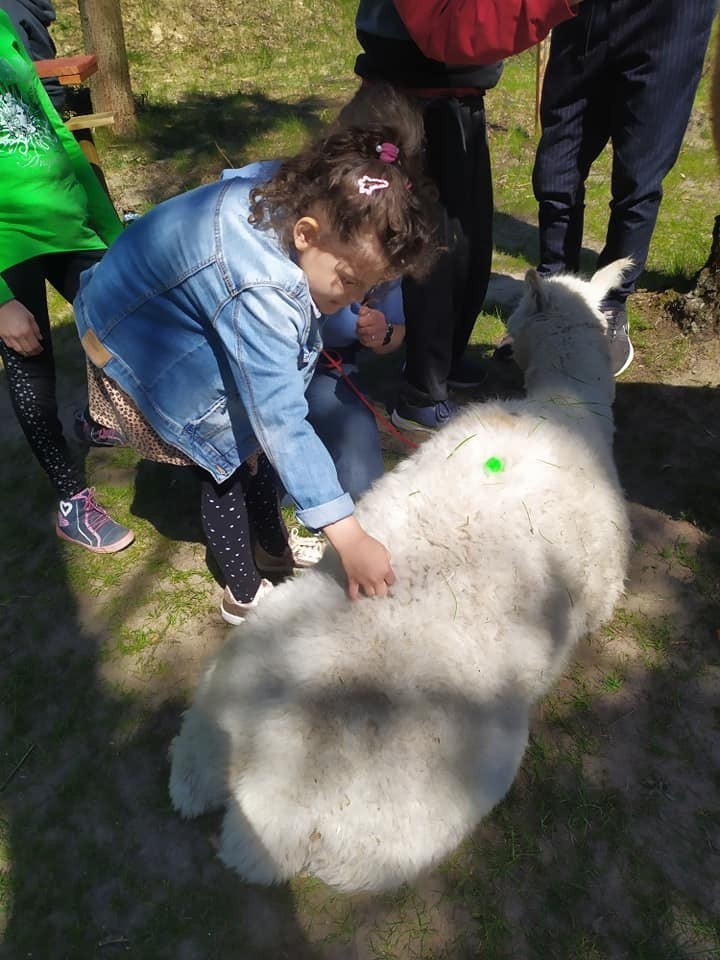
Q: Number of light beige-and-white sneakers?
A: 2